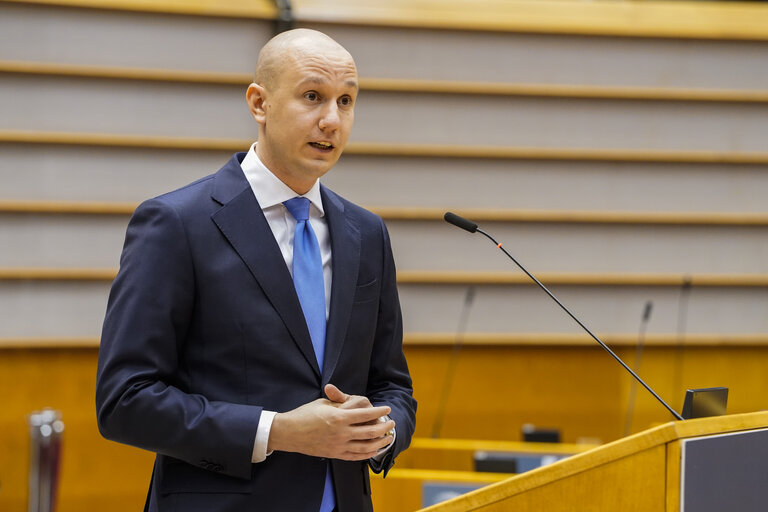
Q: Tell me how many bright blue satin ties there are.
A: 1